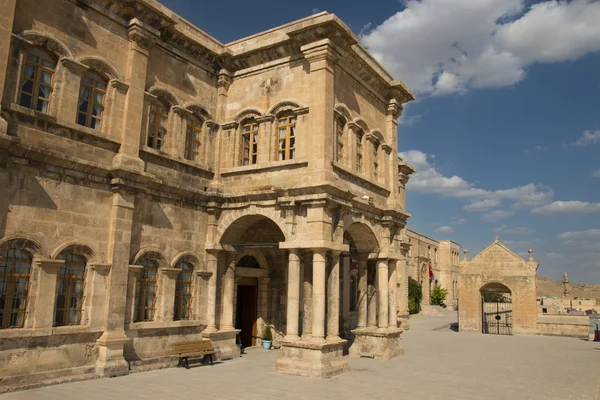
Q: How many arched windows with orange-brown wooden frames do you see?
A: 13